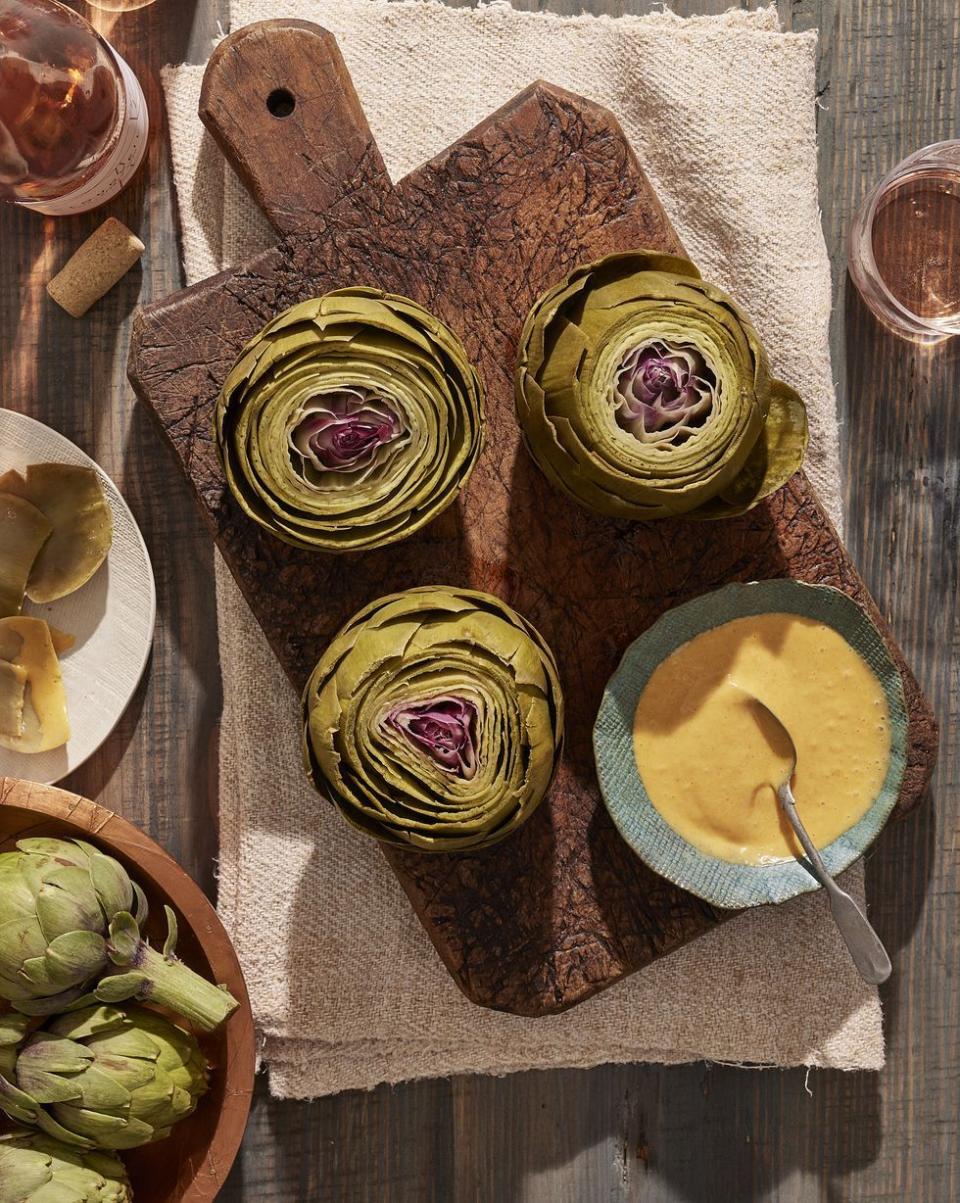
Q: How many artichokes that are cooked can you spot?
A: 3